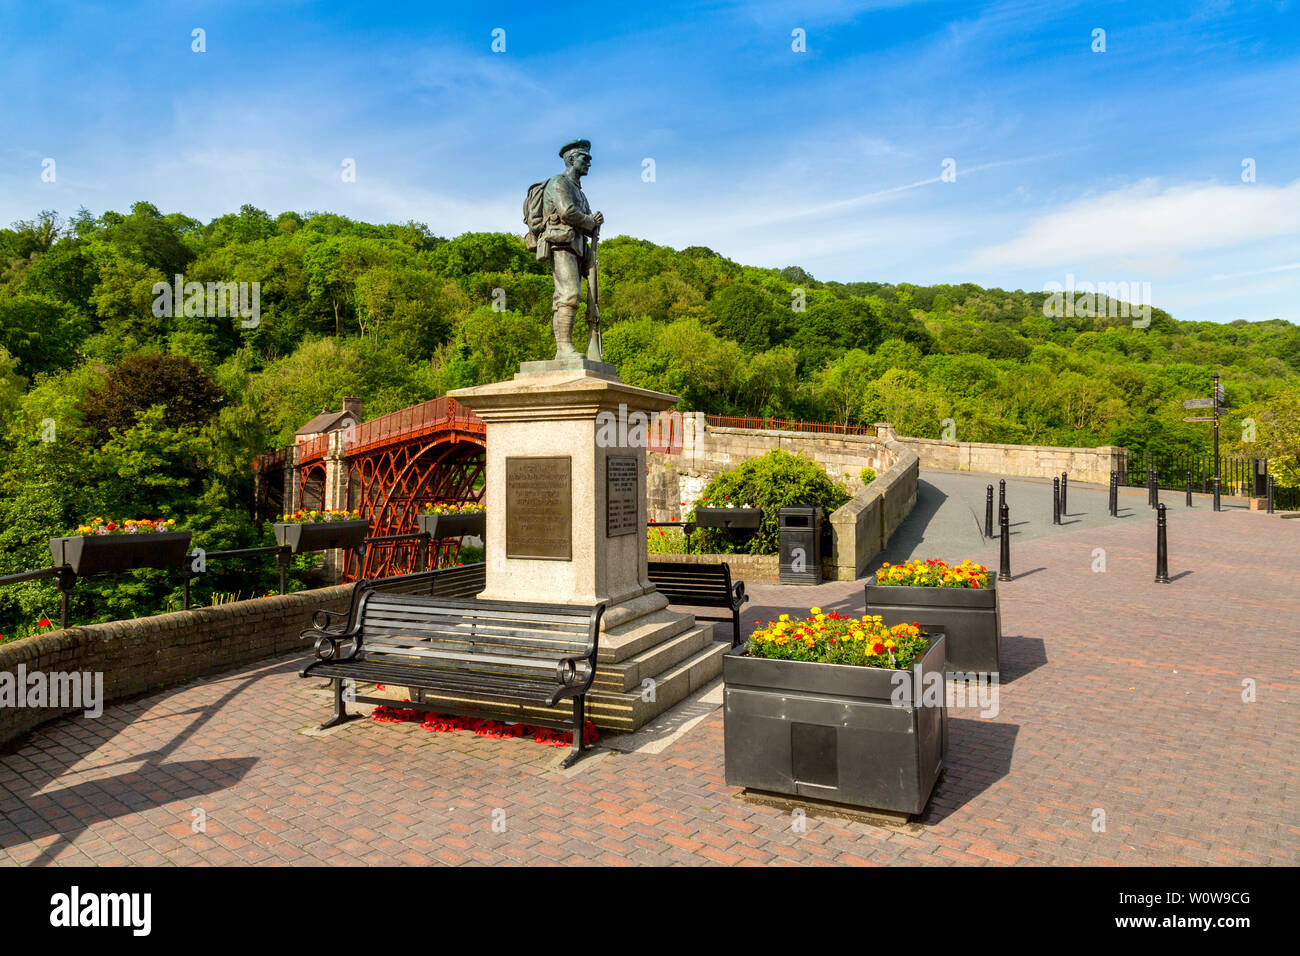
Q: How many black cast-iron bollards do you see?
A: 12